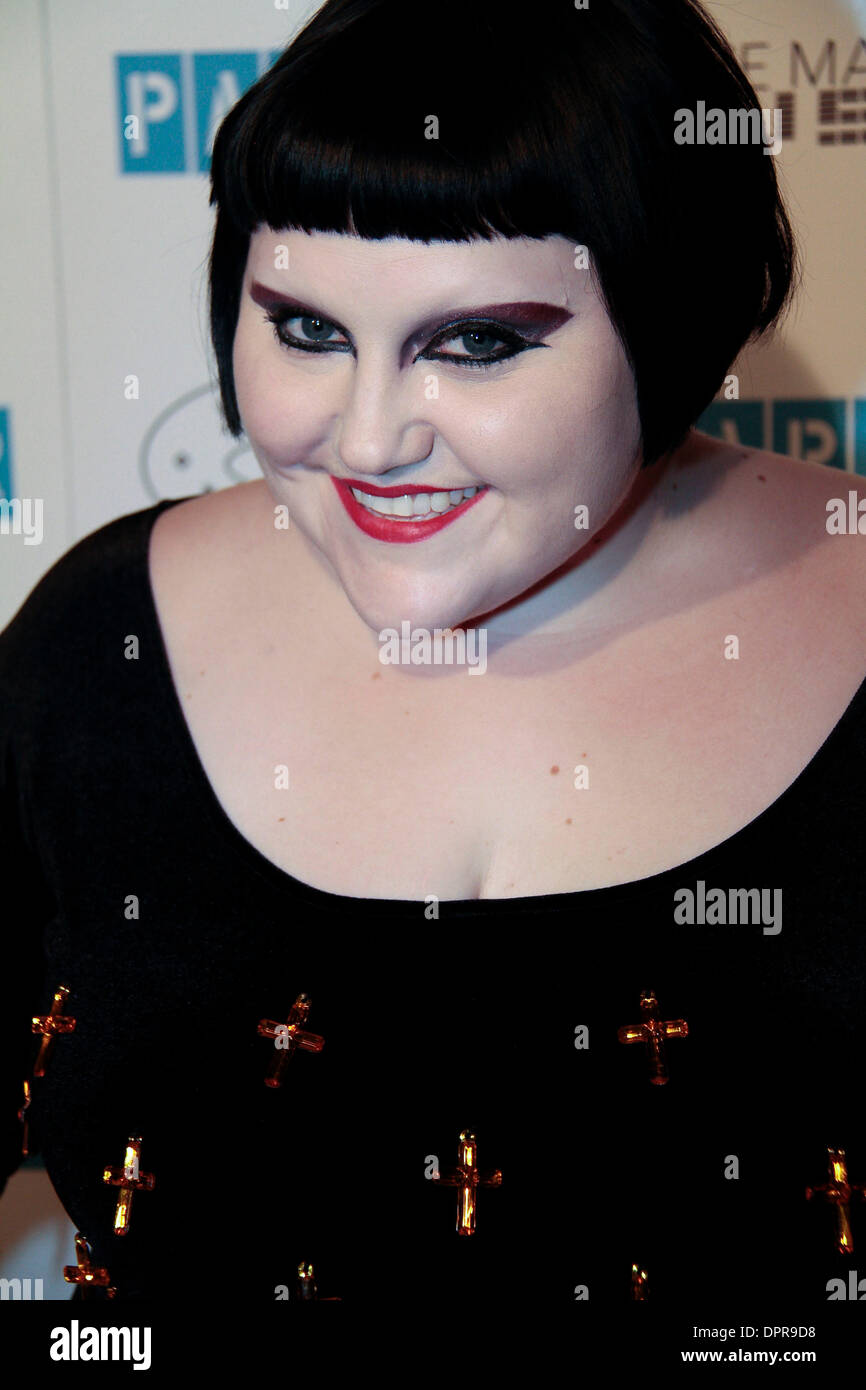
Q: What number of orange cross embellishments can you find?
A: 10